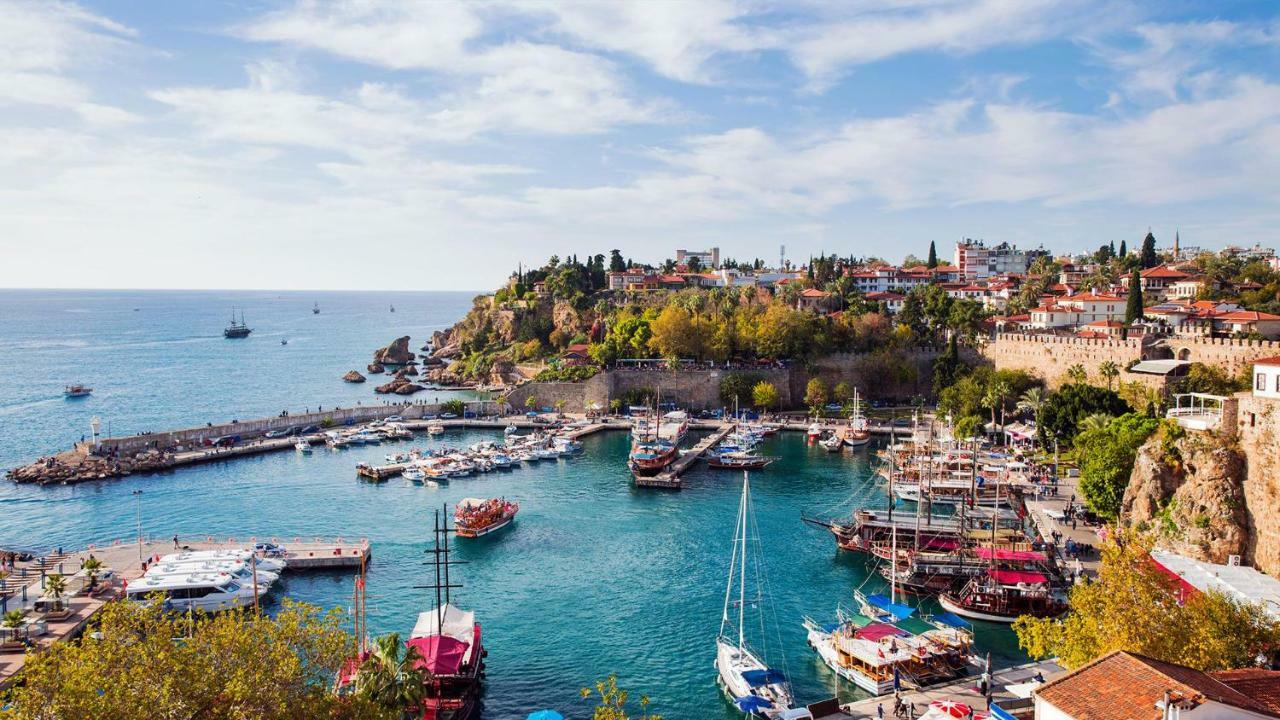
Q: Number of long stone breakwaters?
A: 1